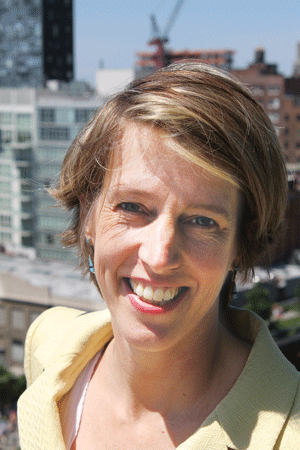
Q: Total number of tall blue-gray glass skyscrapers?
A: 1